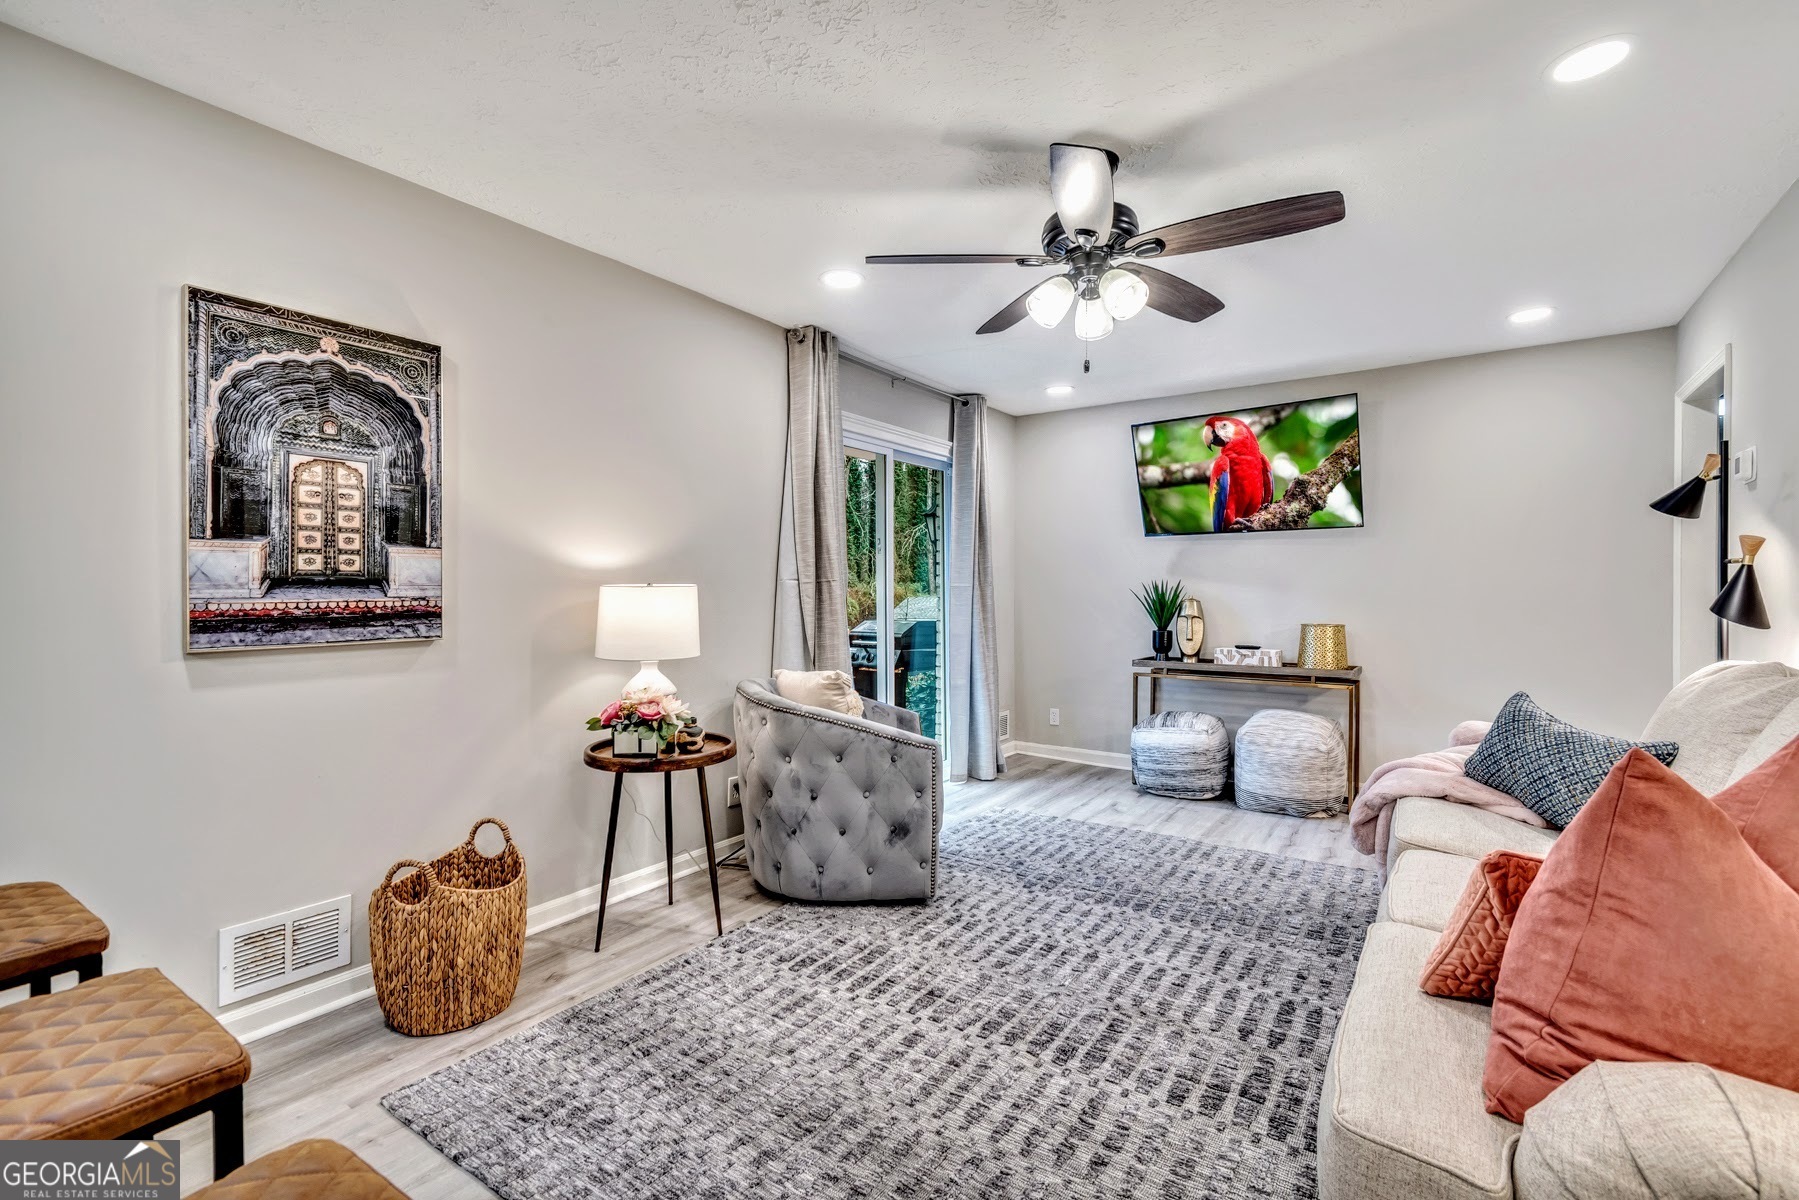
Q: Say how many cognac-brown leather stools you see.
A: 3